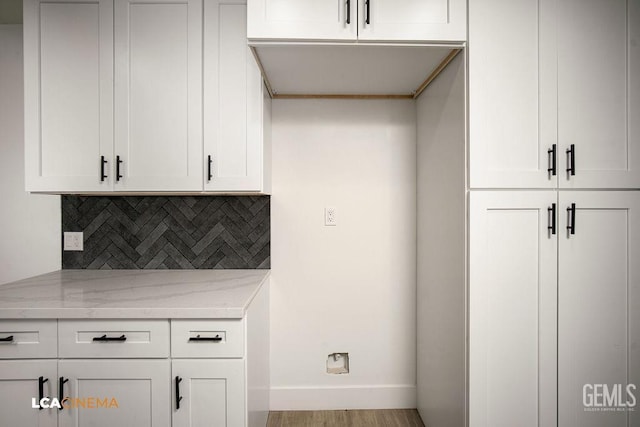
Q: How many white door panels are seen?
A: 12